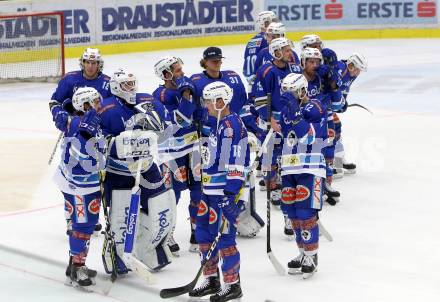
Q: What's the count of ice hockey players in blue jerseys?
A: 13